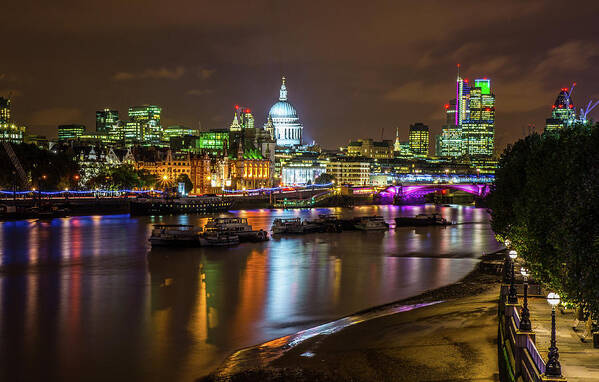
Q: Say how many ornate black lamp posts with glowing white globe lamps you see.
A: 4